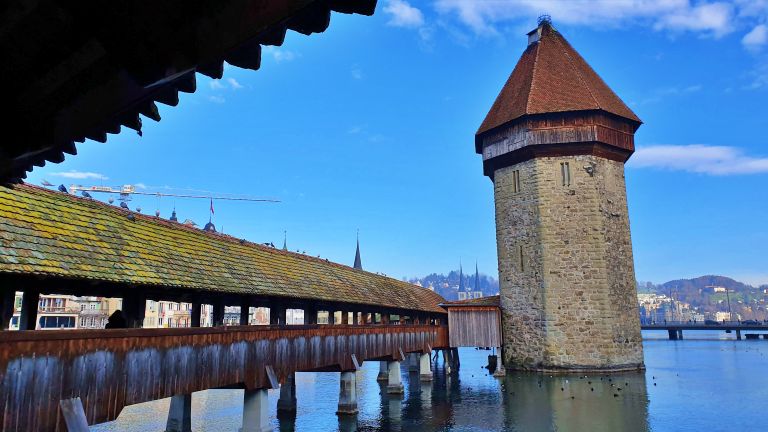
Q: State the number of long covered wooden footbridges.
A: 1